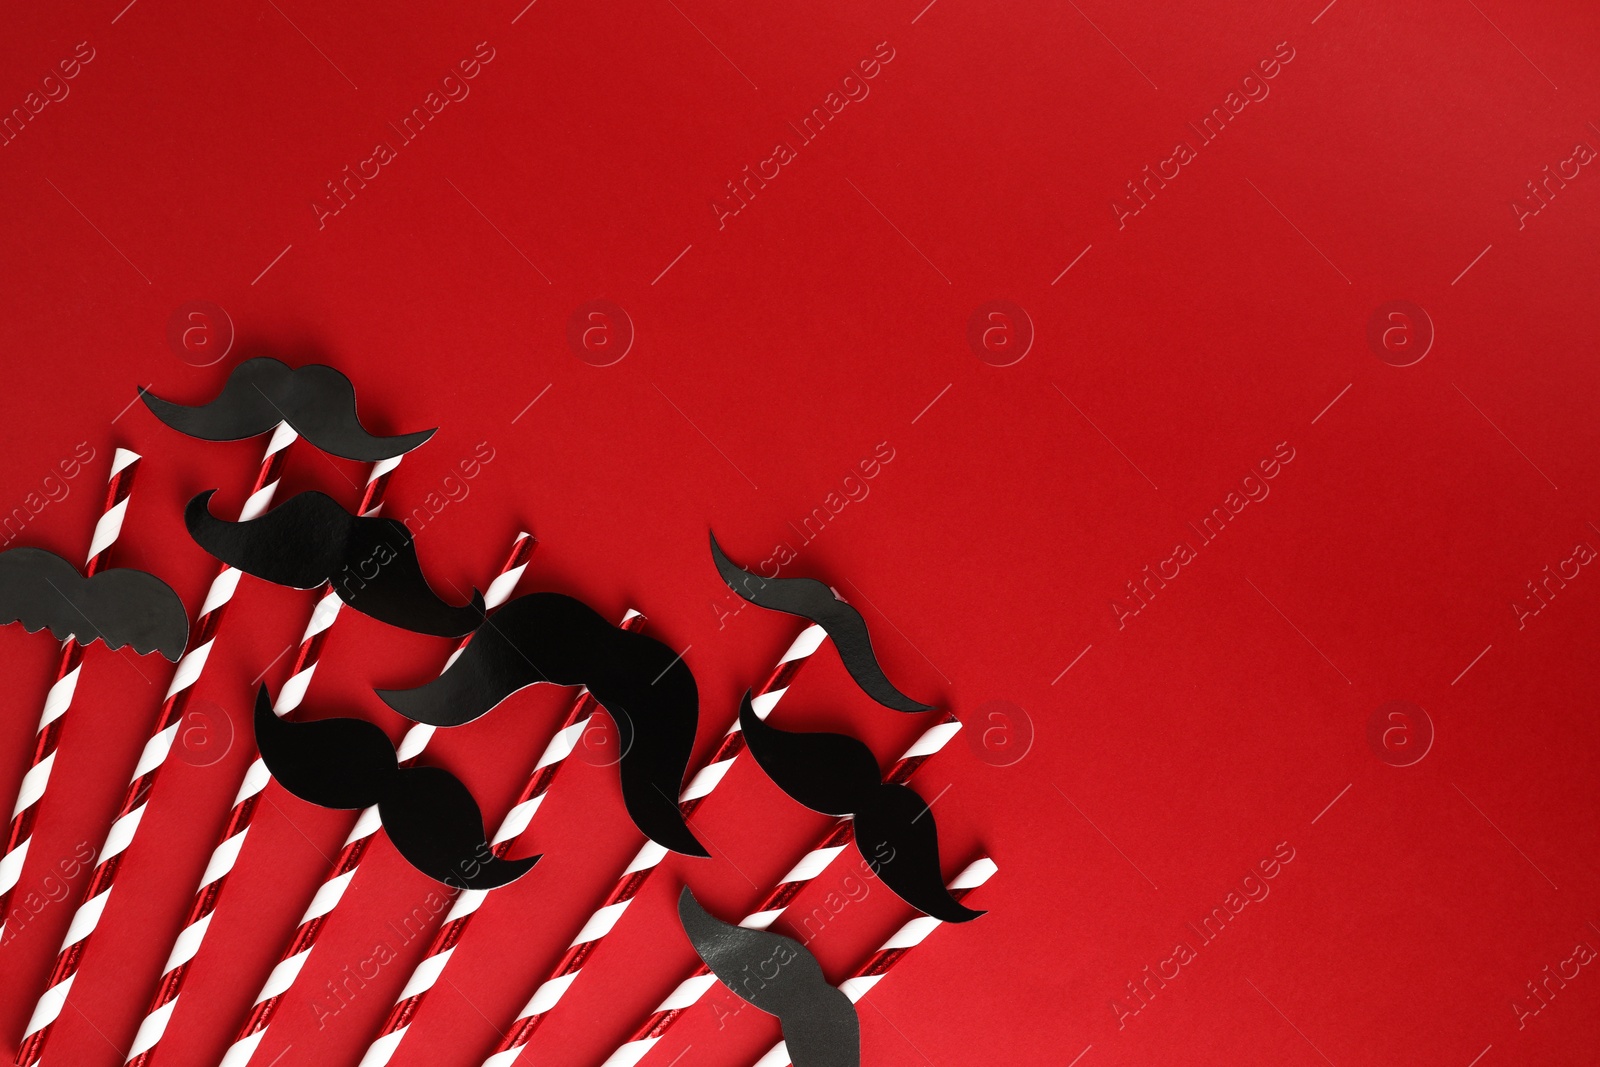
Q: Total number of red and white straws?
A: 8